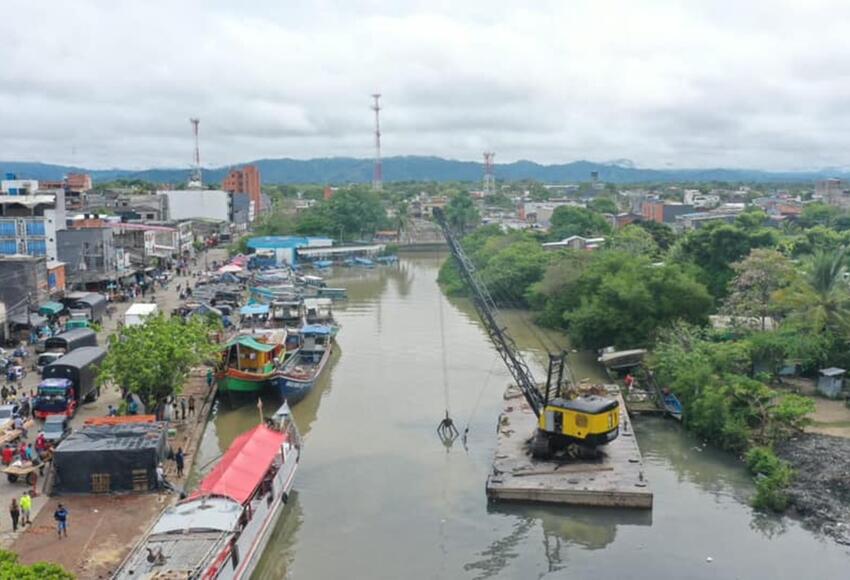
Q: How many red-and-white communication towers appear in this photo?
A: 3